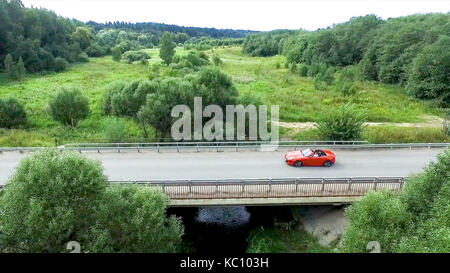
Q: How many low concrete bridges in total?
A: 1